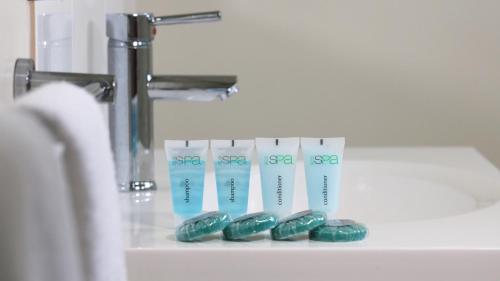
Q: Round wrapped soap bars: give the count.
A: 4